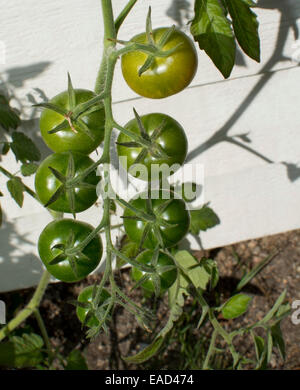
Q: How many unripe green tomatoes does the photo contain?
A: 8